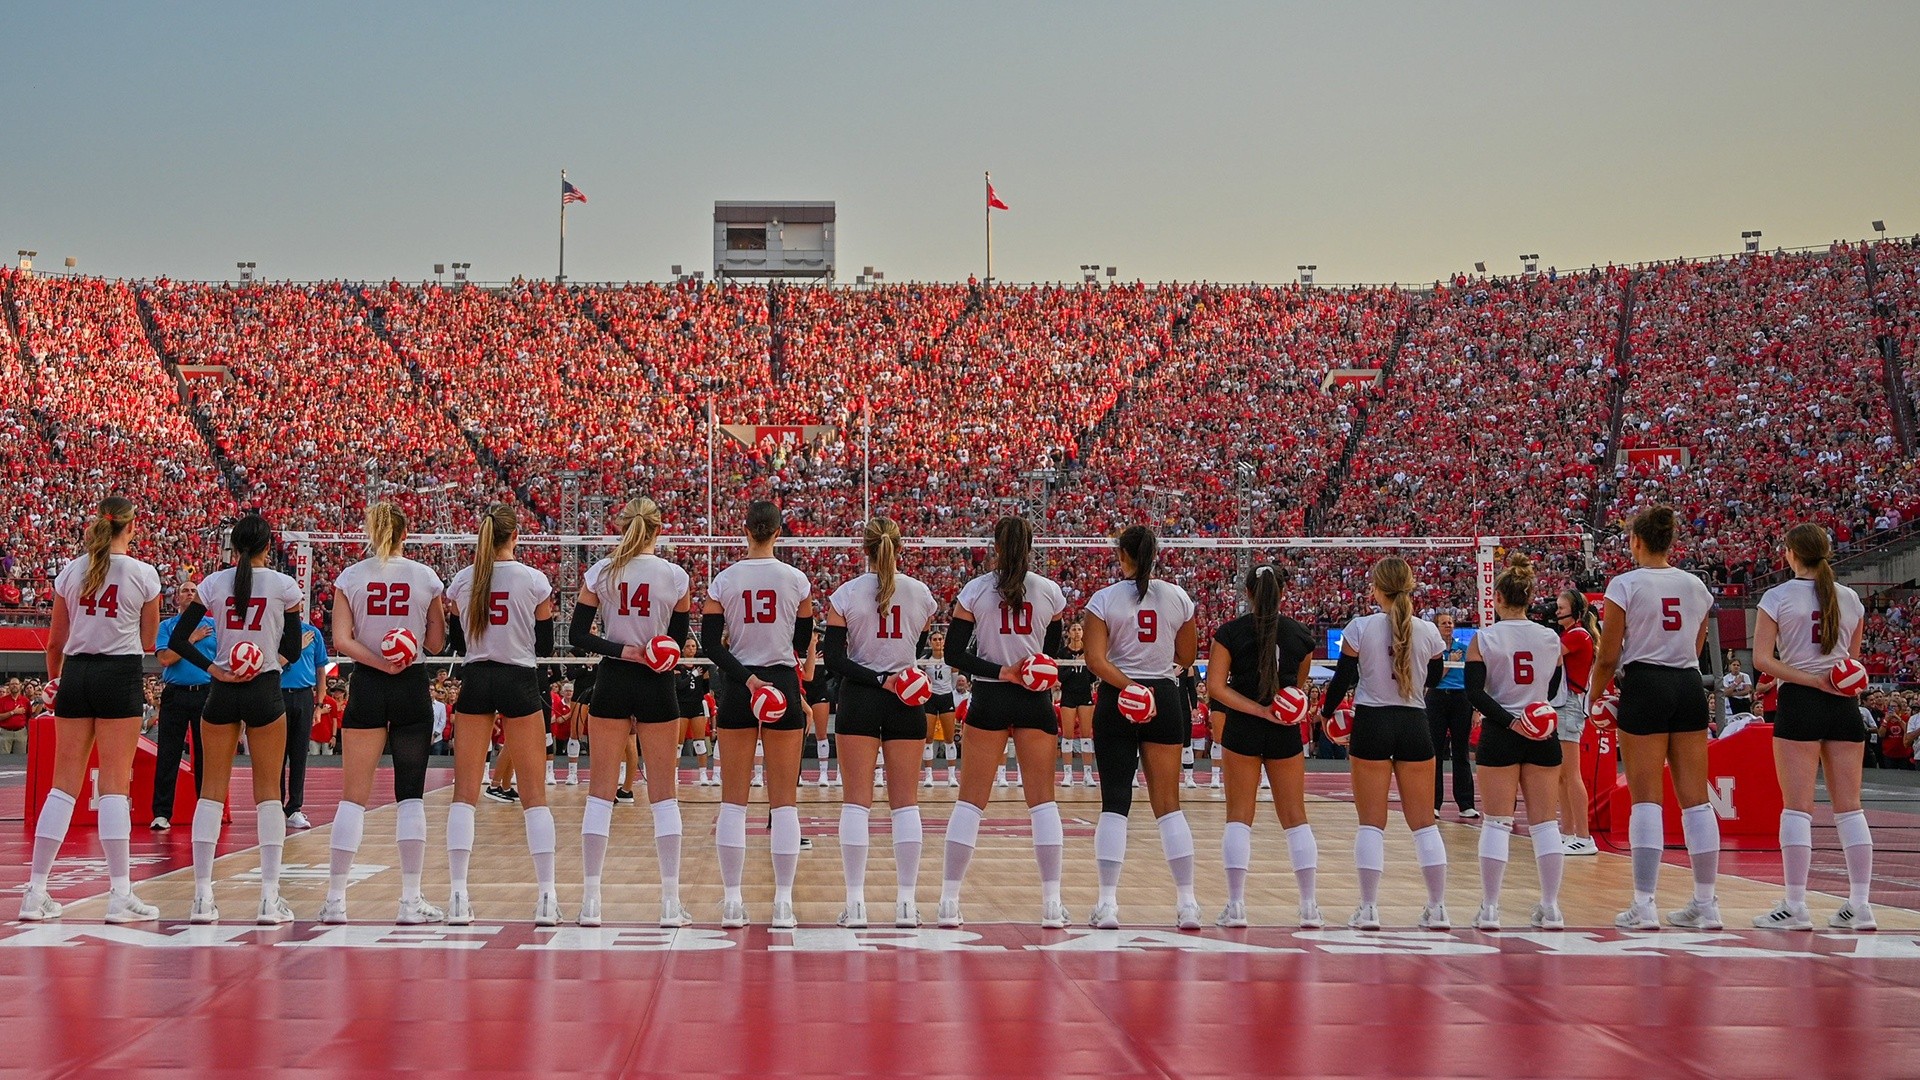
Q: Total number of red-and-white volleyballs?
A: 13